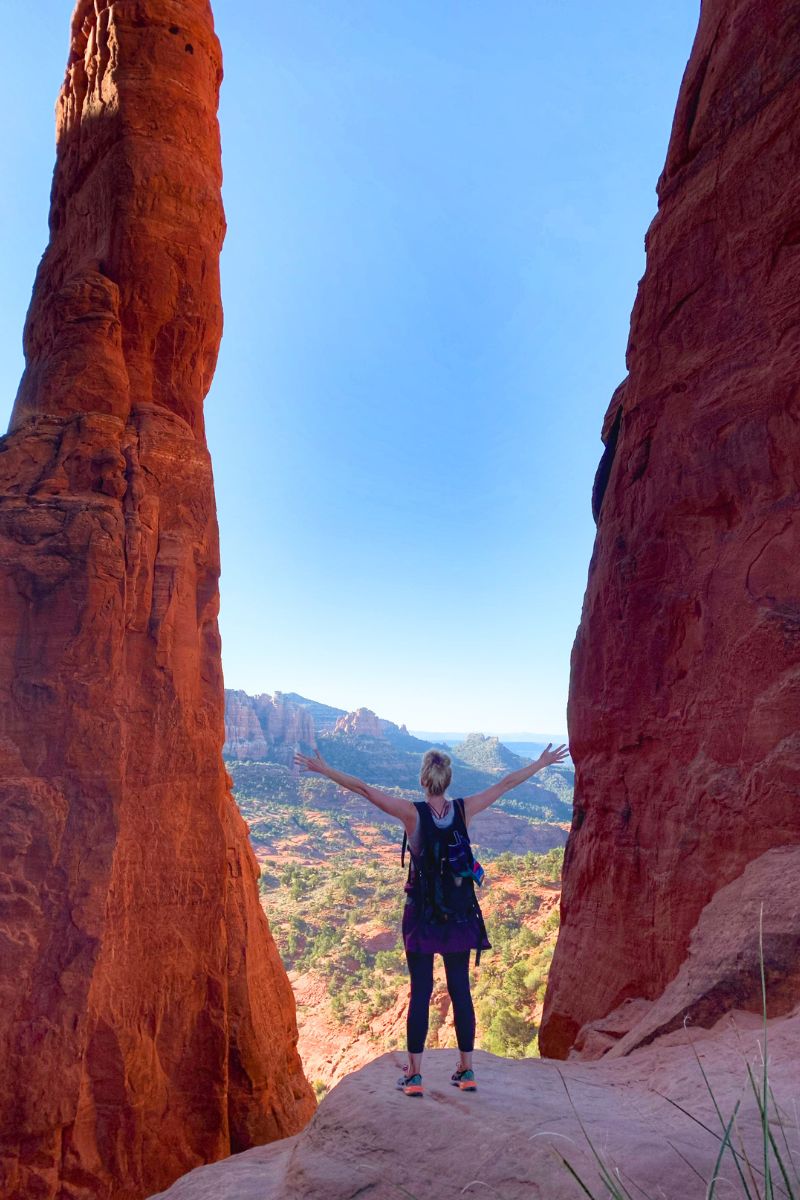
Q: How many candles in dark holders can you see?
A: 0